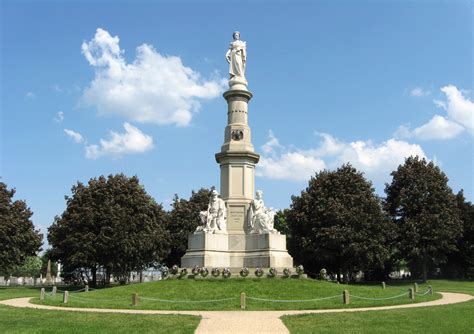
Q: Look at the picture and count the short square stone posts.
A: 11